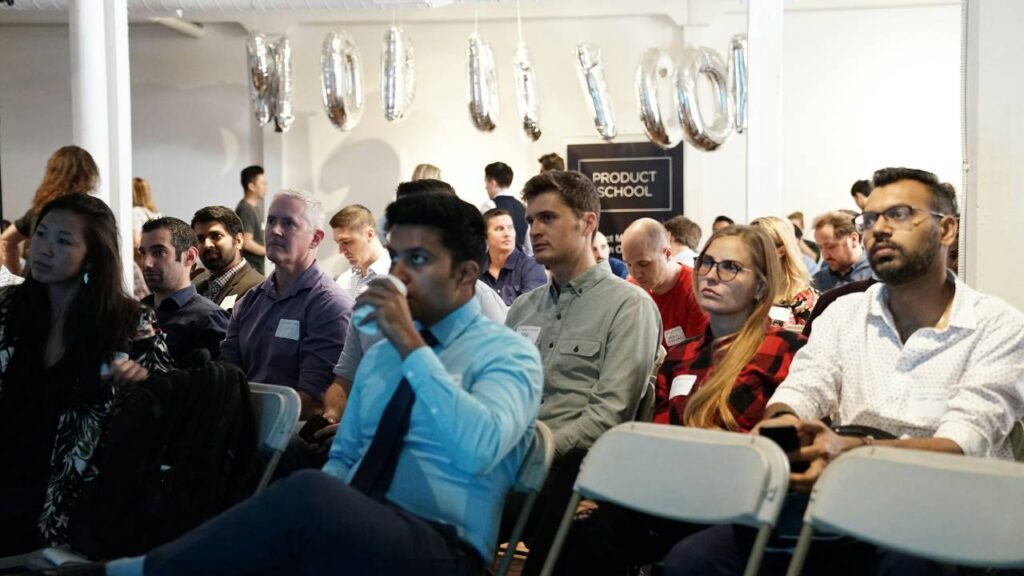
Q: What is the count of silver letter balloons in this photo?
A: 9